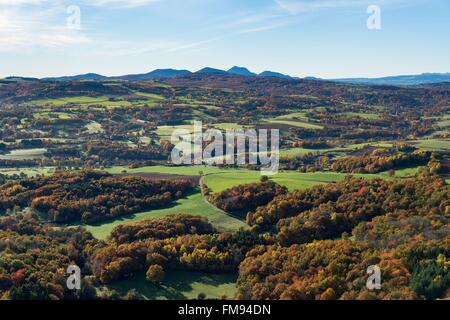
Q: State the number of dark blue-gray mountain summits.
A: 5